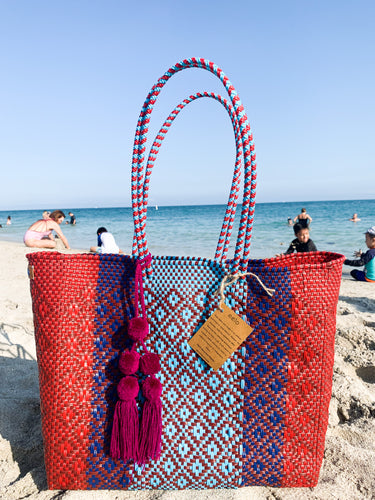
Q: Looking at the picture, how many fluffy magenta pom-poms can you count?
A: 5